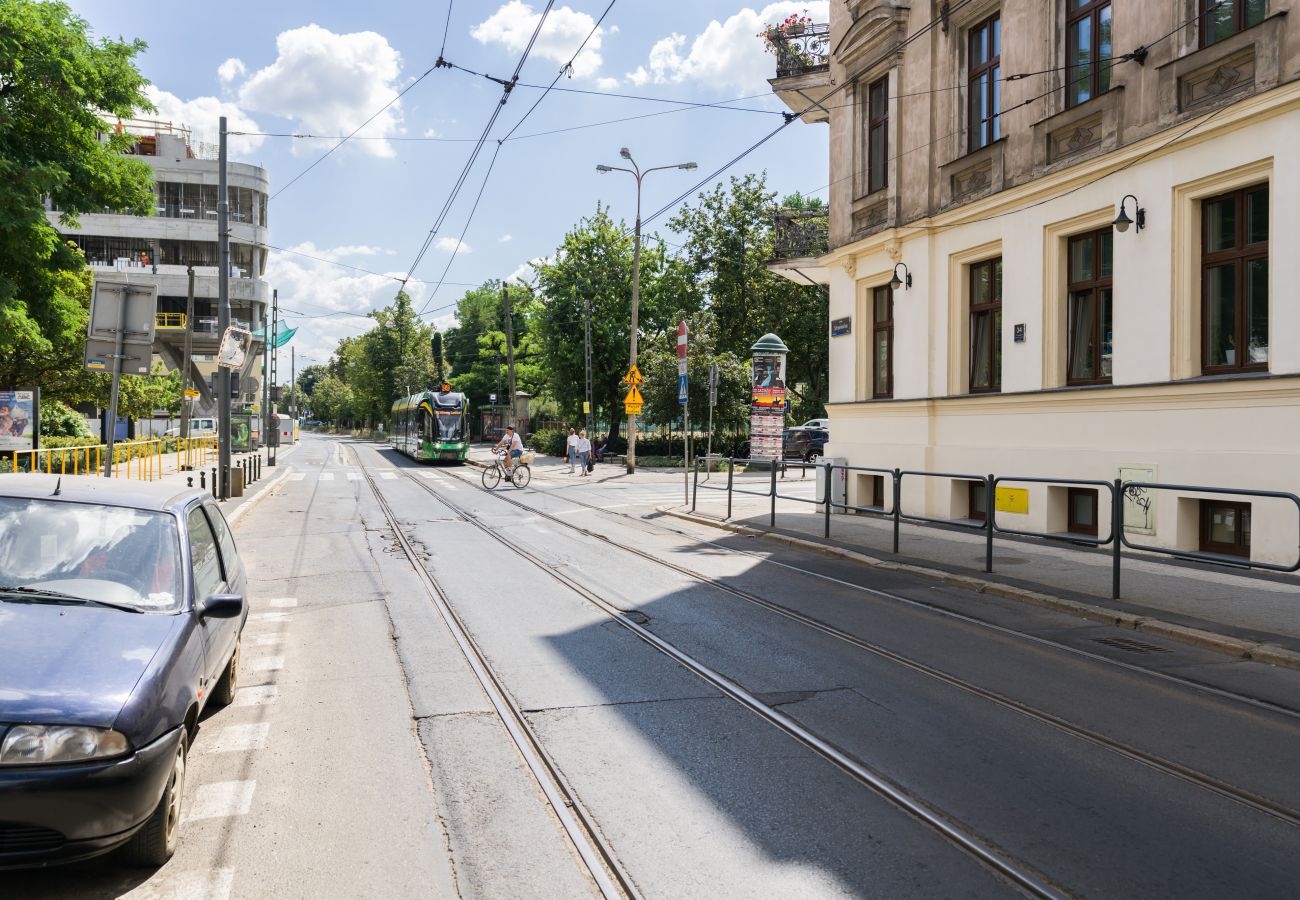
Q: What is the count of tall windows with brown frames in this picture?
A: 8